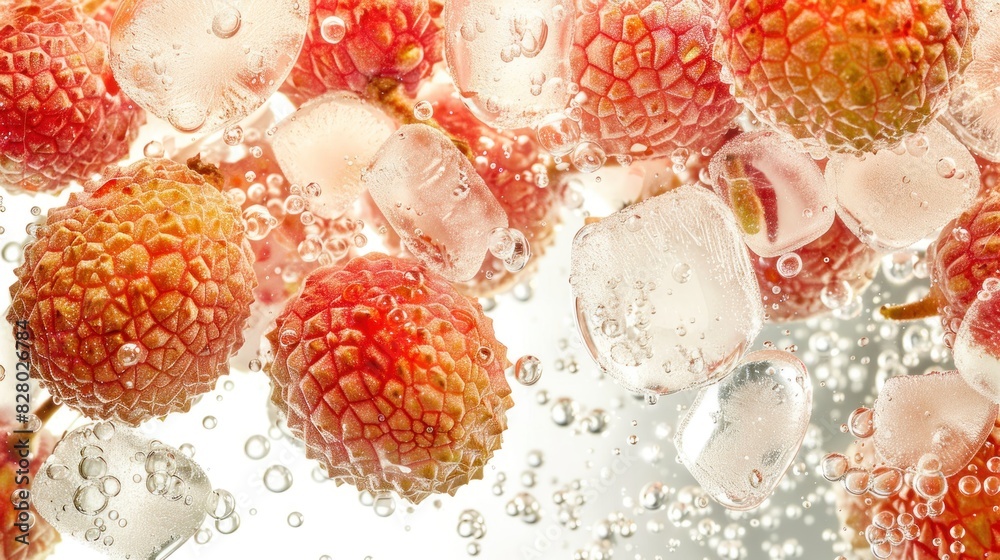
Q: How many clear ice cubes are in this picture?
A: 12